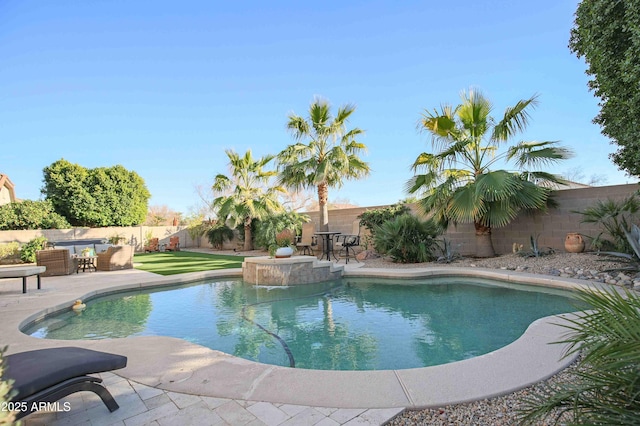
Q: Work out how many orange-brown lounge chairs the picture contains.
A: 2